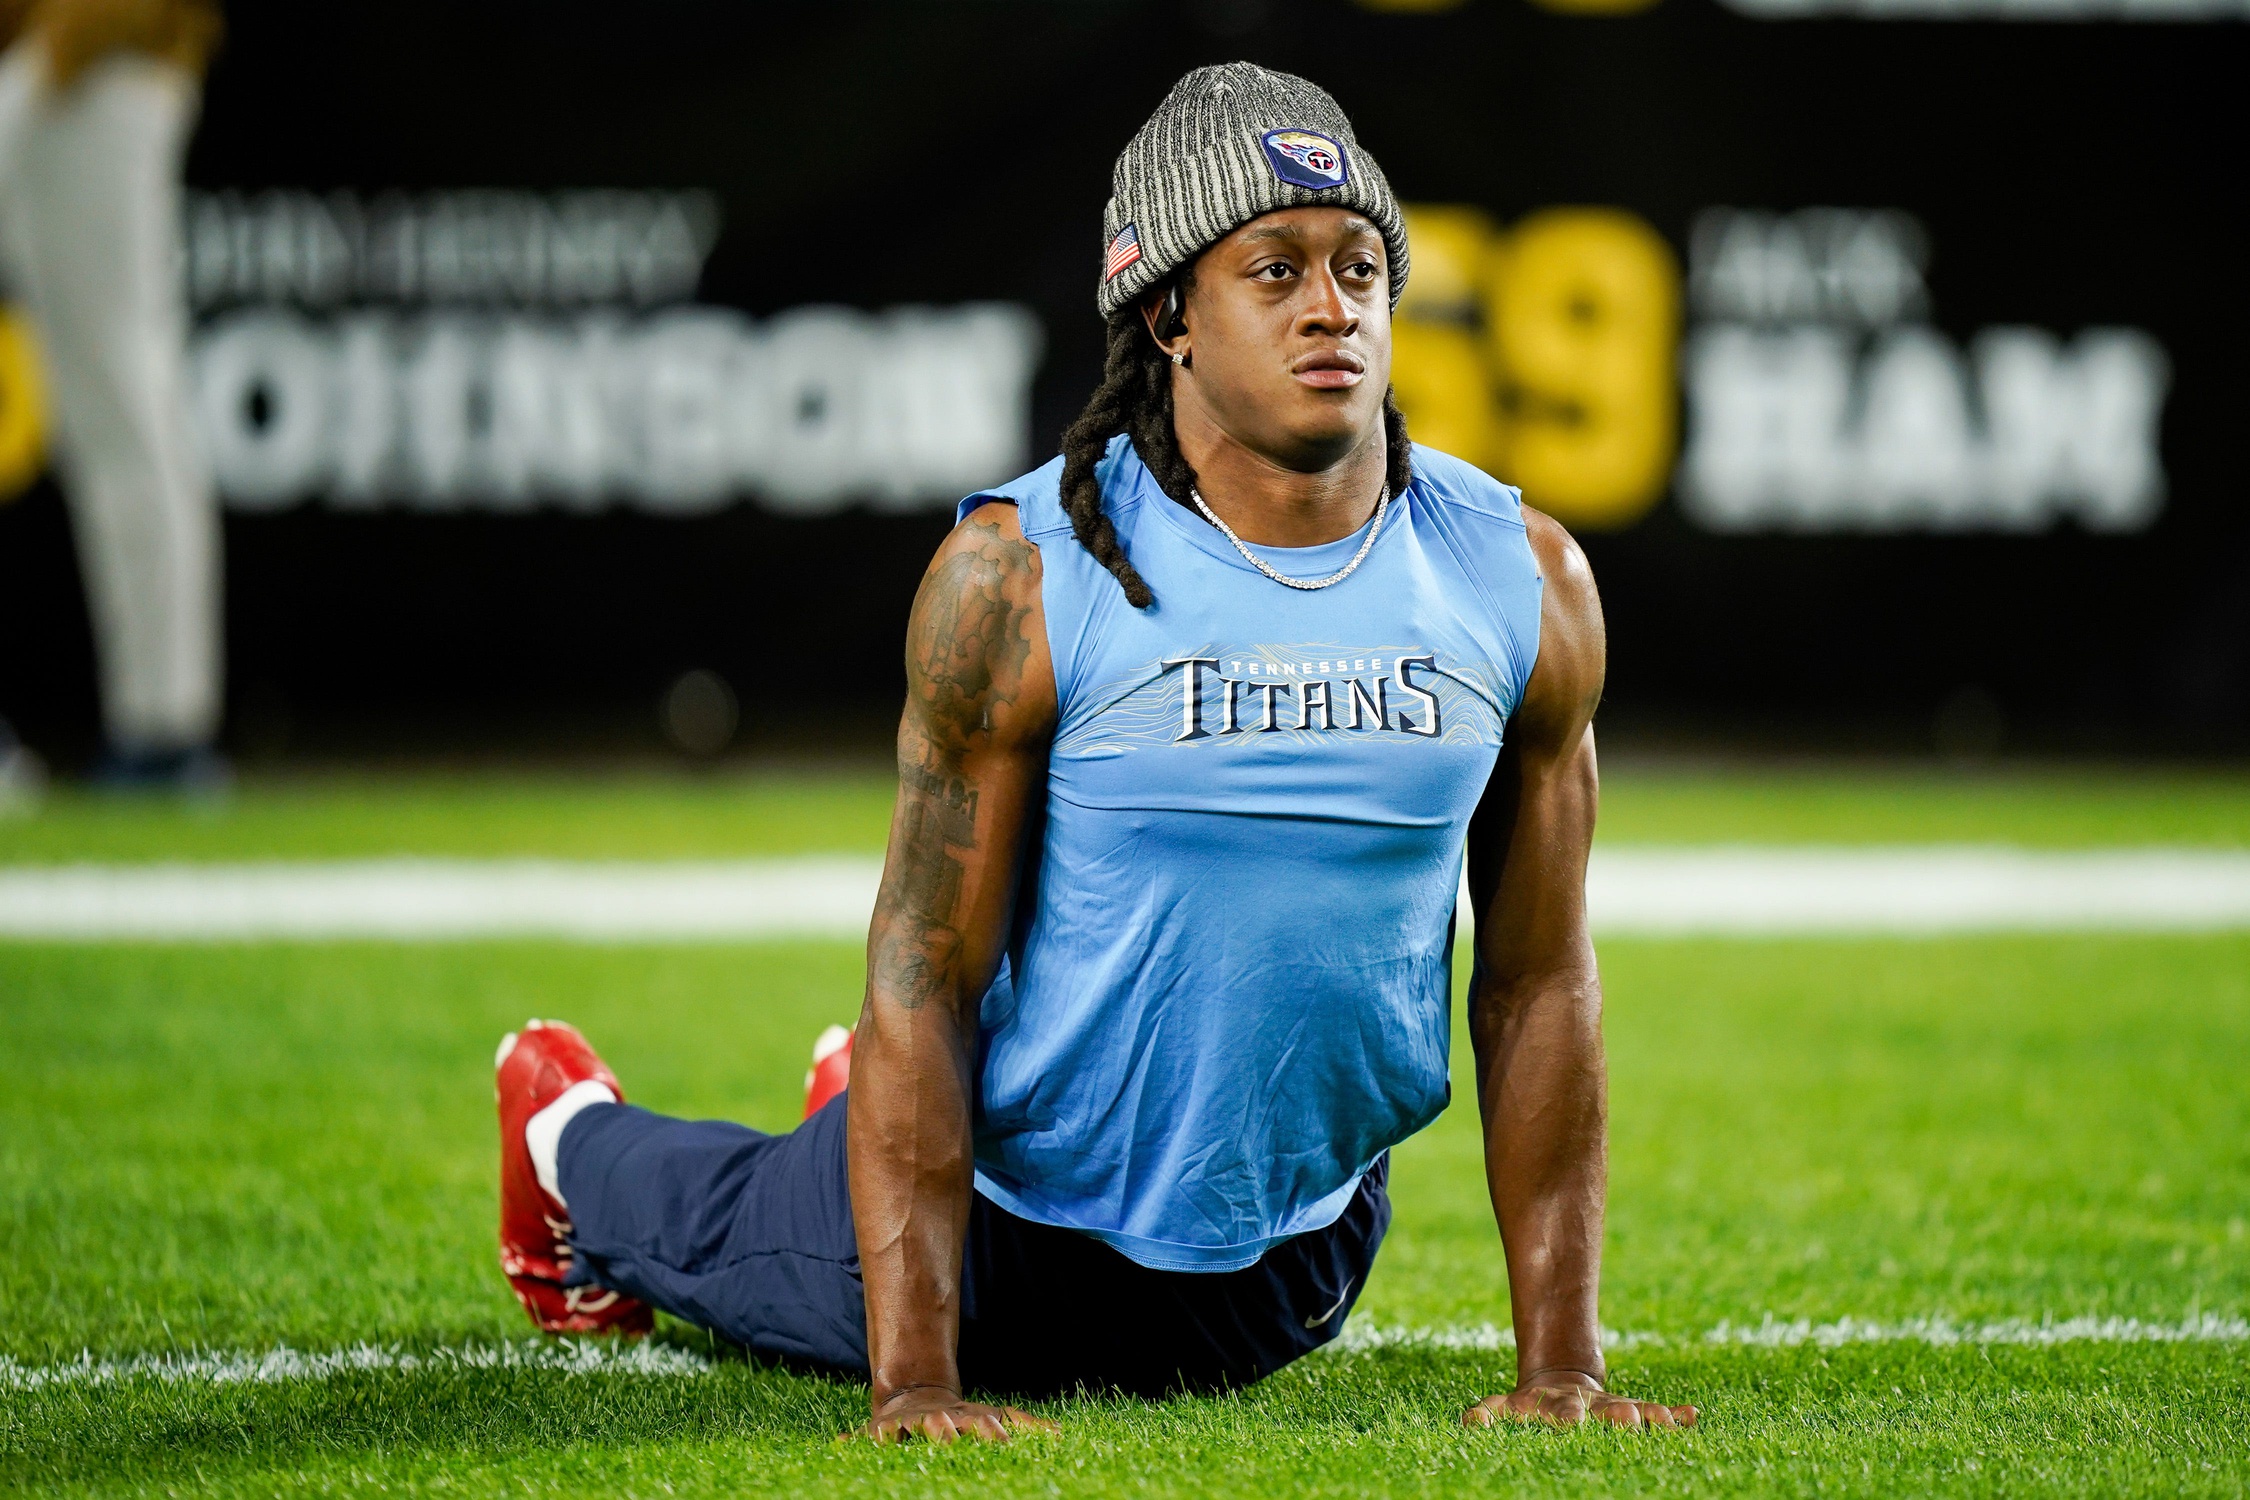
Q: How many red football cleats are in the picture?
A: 2